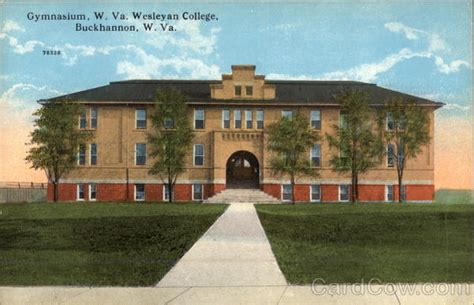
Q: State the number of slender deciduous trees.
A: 5